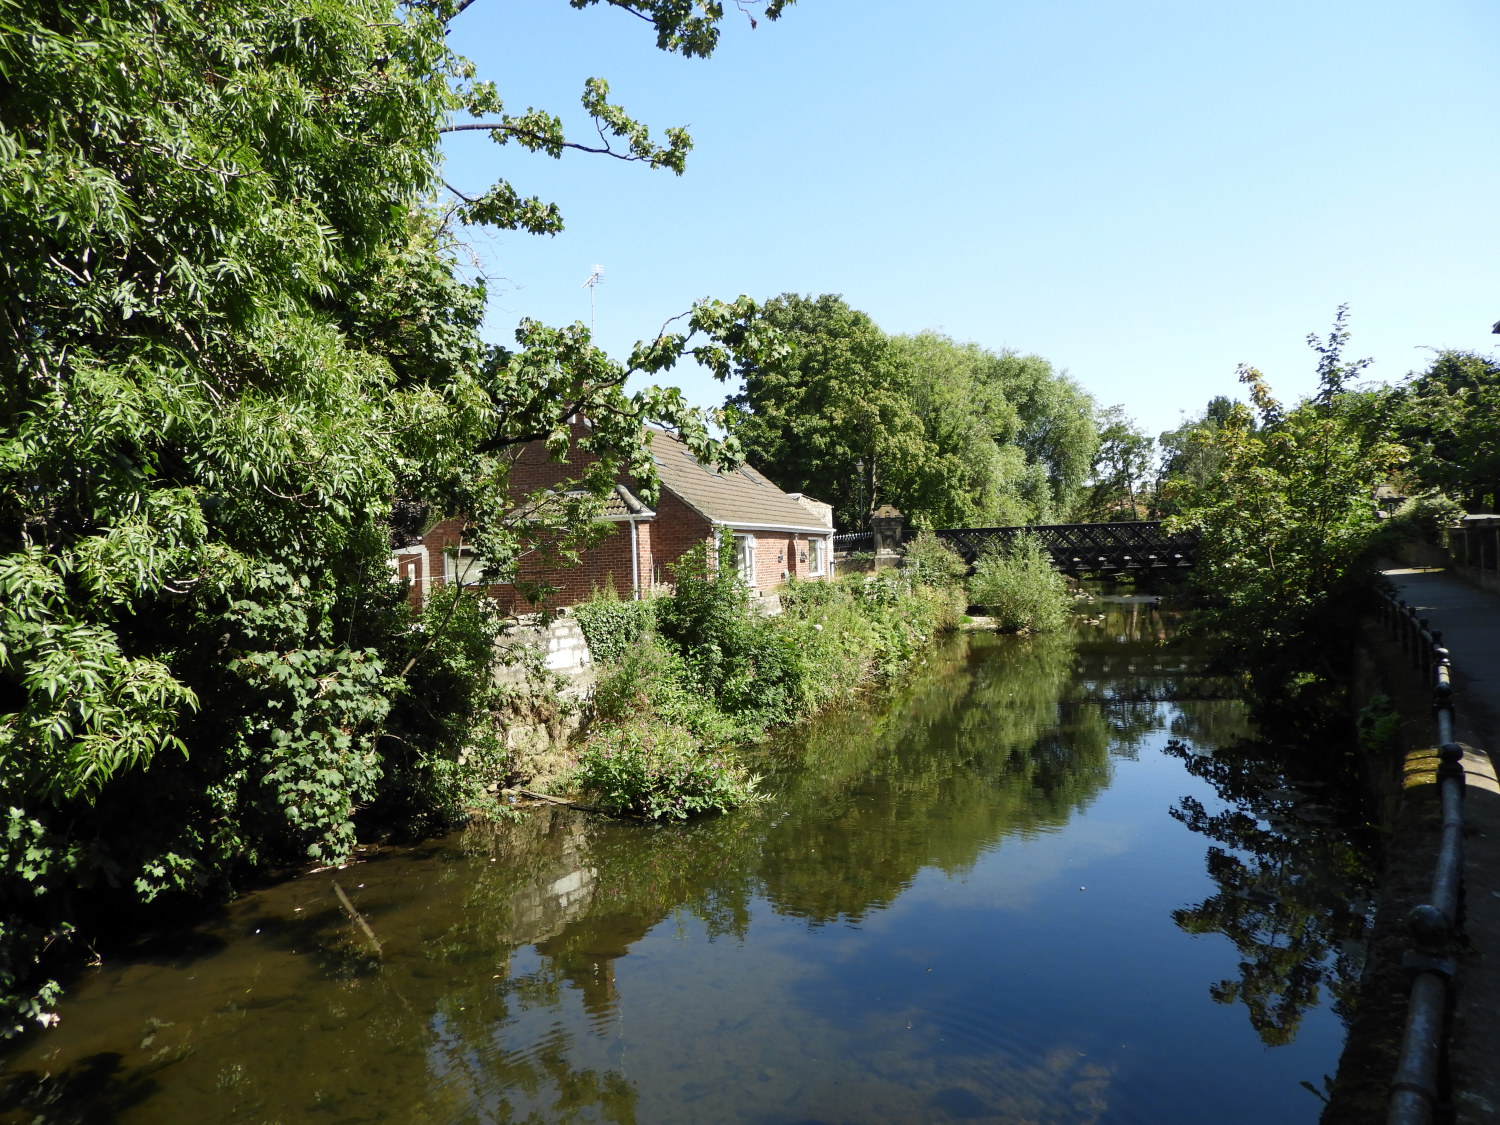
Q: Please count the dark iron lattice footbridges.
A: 1